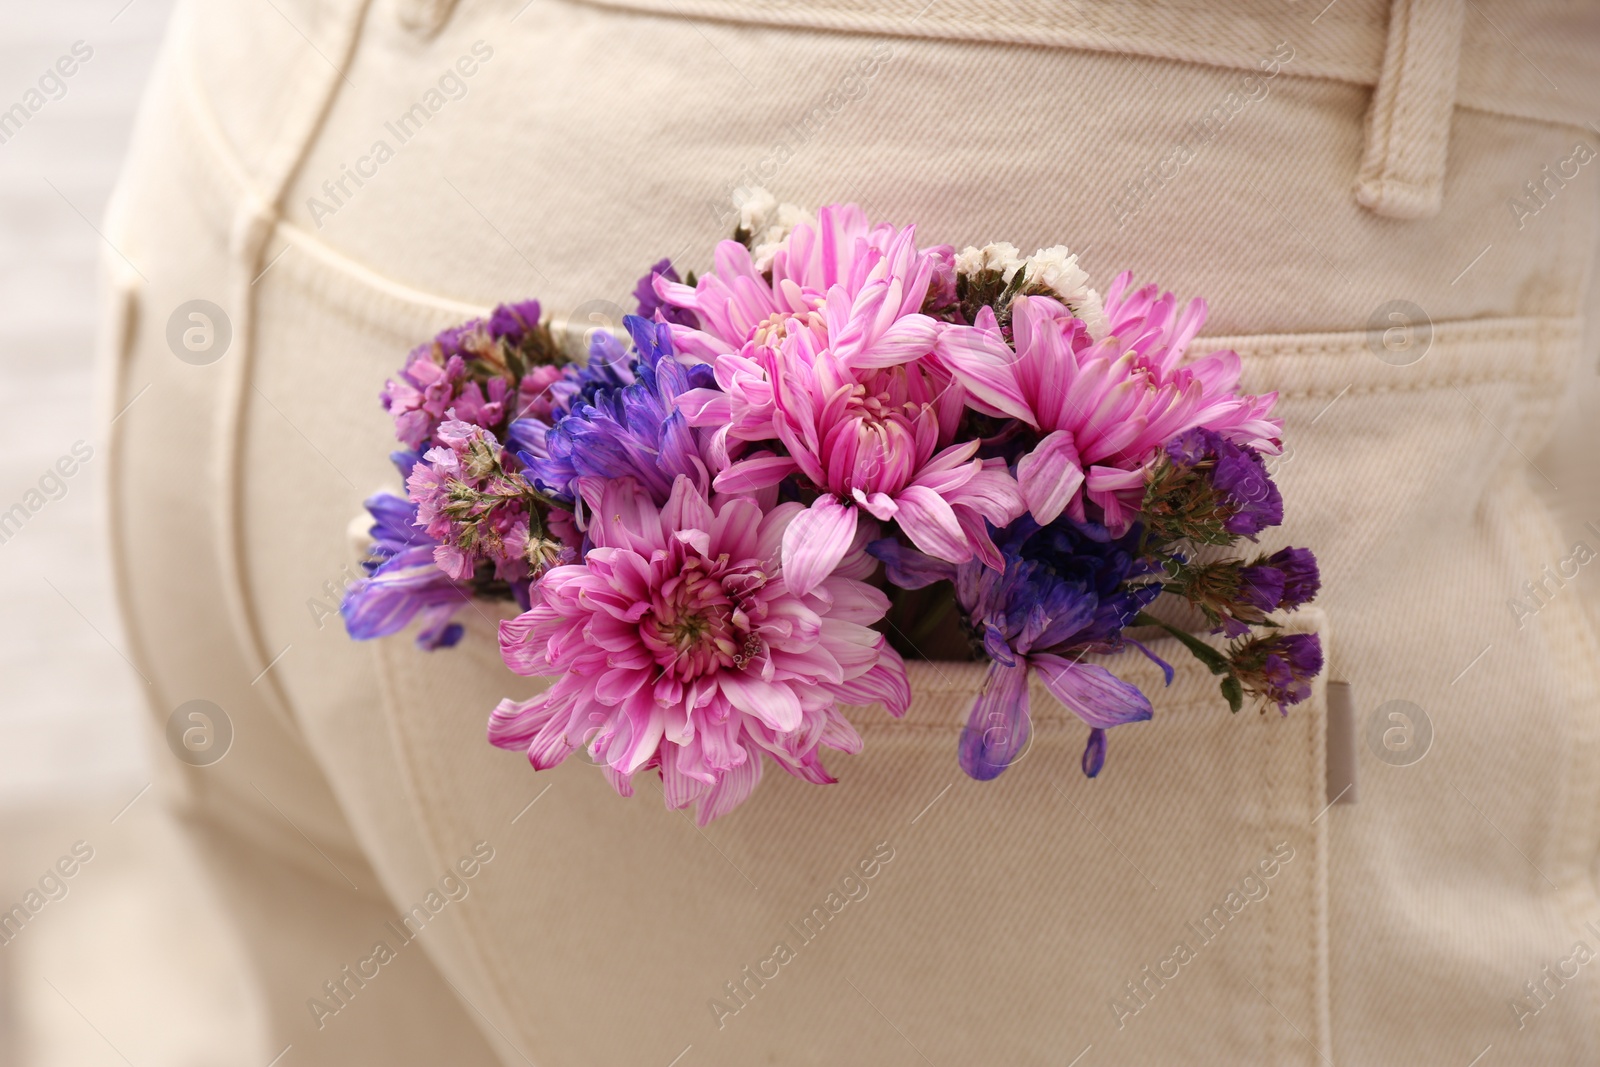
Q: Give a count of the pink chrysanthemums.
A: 4